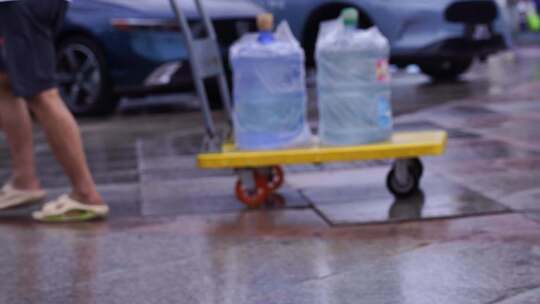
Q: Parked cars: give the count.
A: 2